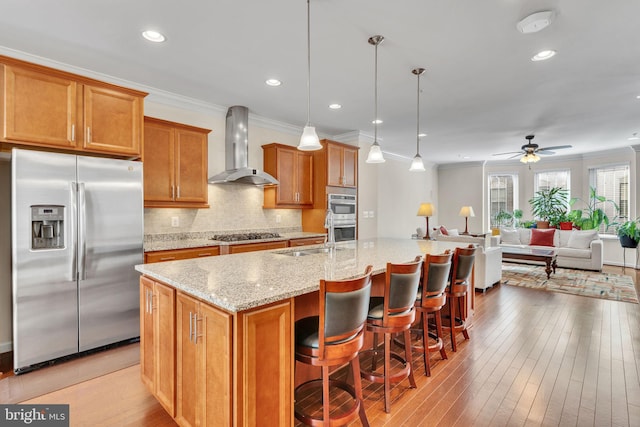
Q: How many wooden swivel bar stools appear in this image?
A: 4